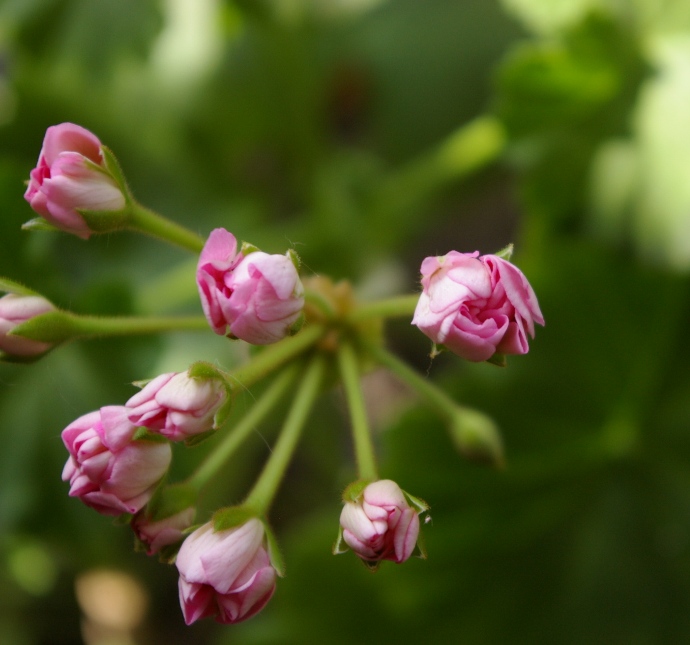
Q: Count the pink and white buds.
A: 9